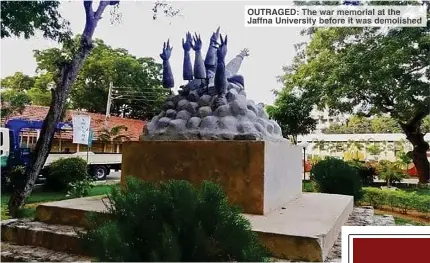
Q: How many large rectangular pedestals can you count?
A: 1